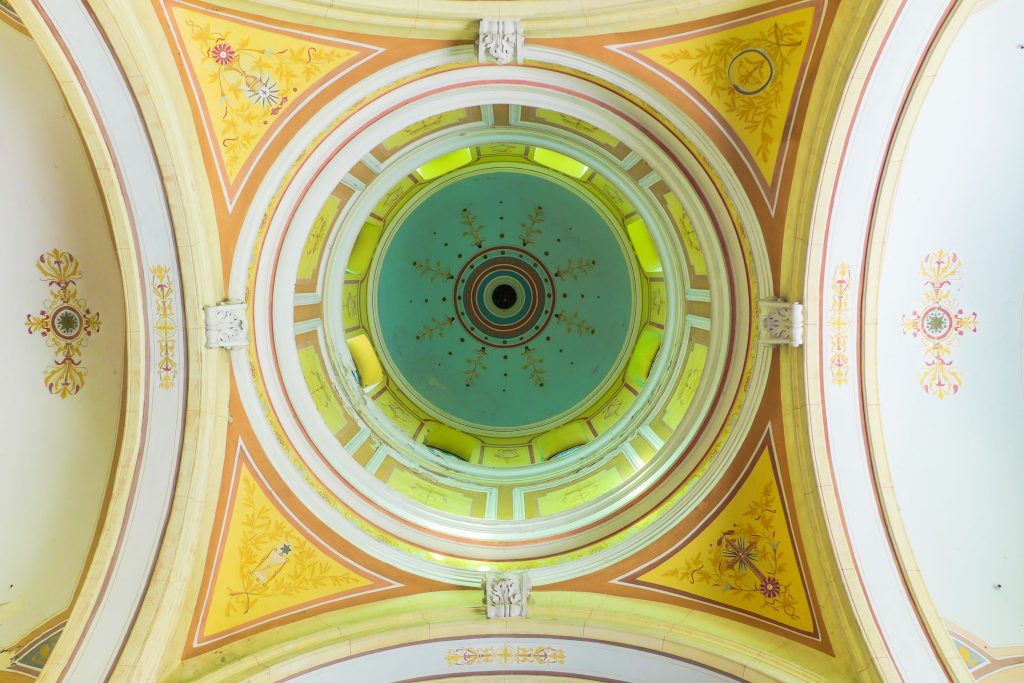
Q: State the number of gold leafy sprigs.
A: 8